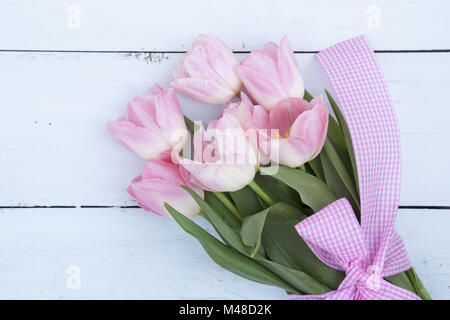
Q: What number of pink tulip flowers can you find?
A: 7